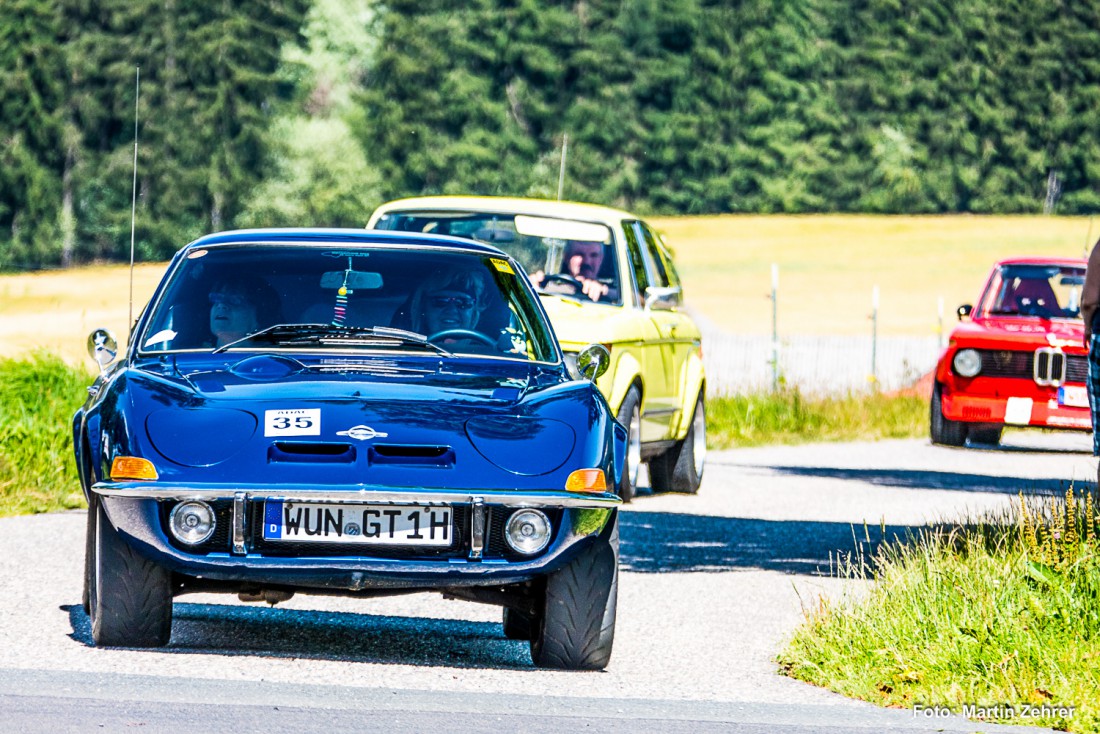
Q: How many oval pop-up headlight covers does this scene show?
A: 2